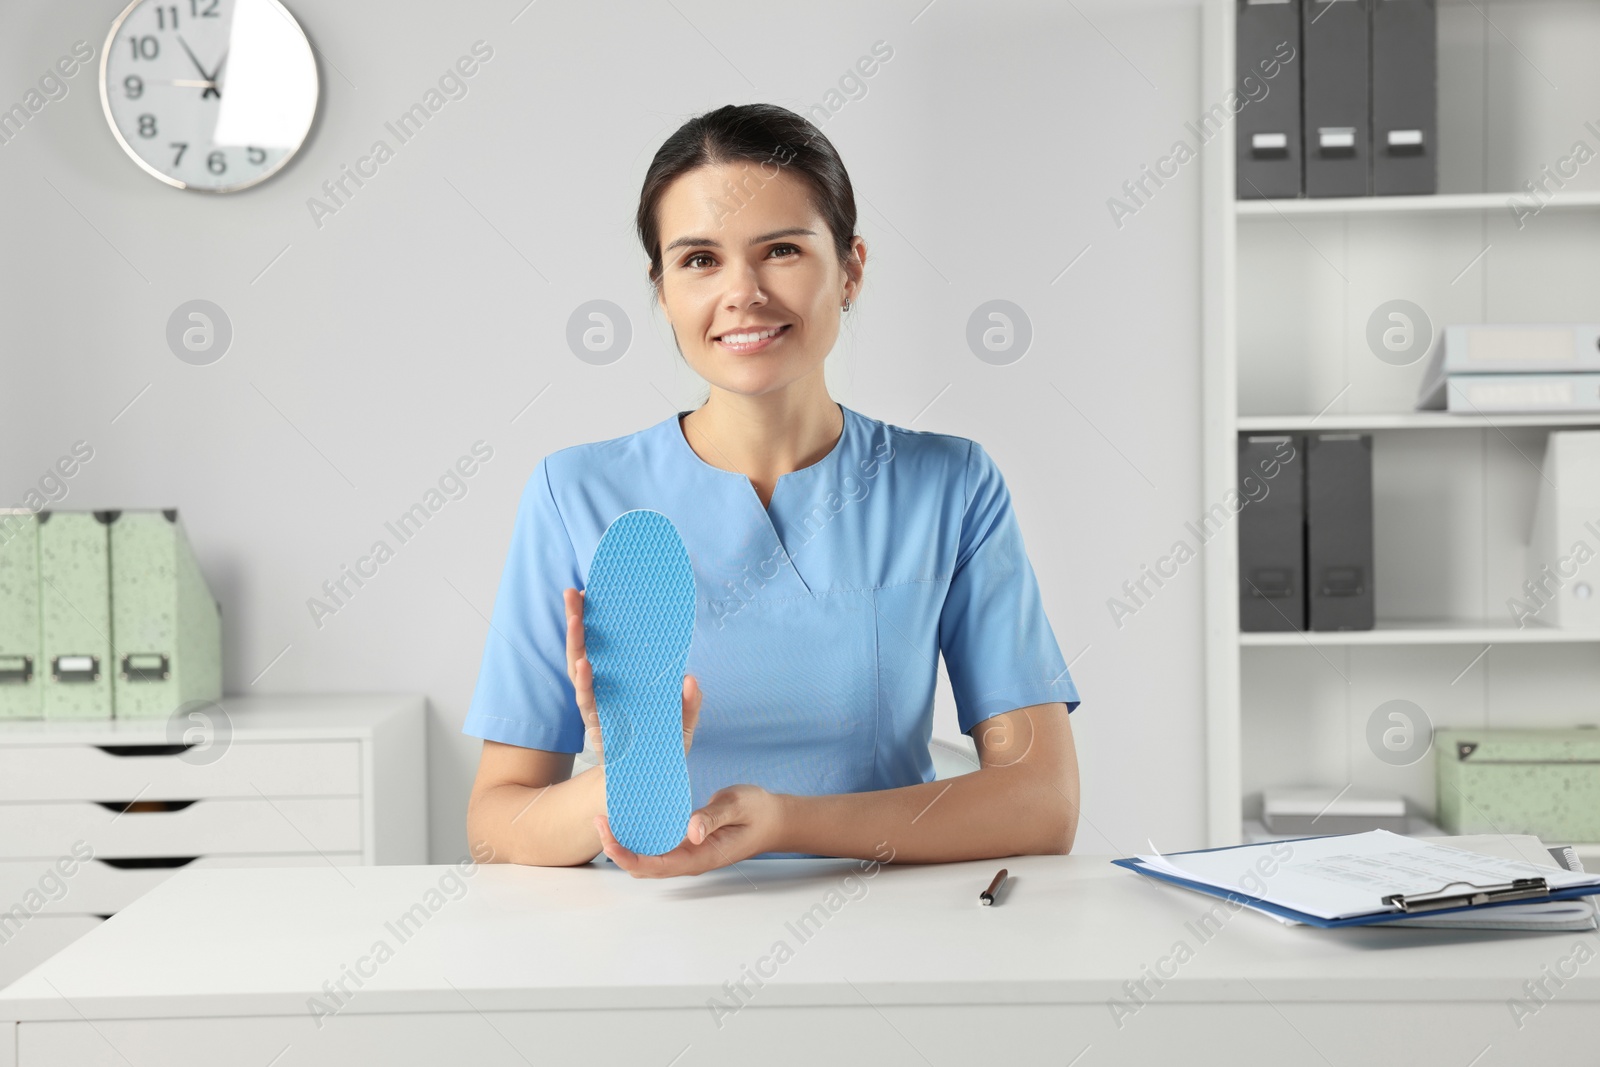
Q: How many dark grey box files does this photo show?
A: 5